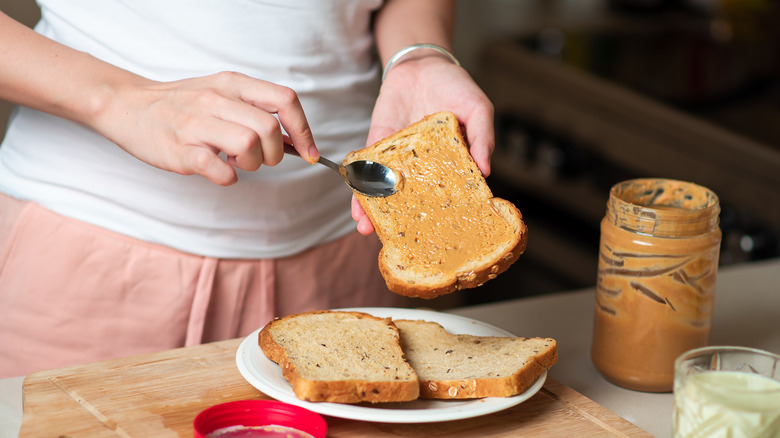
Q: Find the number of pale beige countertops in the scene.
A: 1